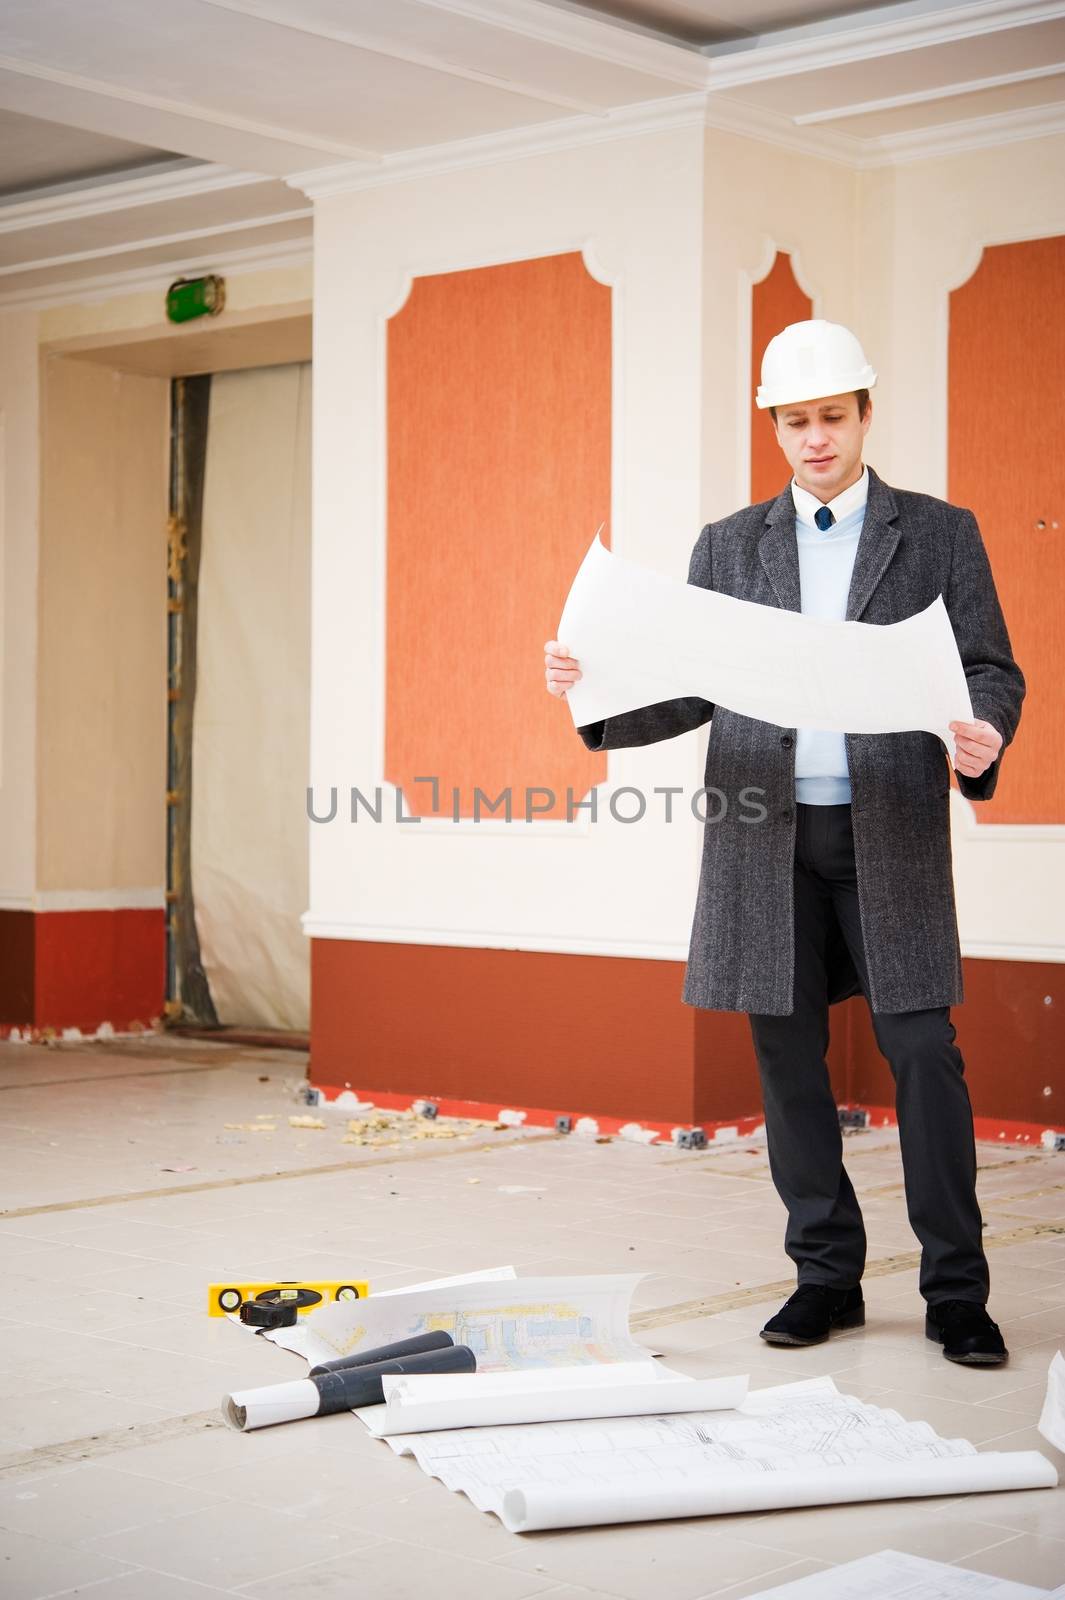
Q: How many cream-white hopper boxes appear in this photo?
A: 0